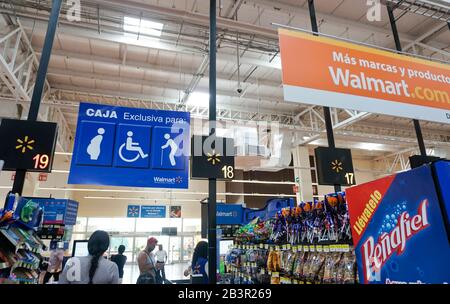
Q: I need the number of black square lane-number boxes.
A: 3